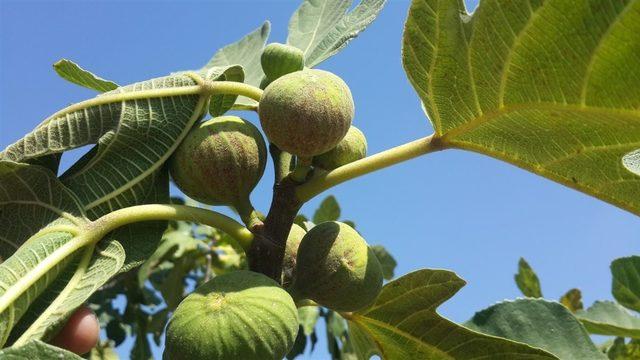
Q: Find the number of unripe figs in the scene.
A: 7